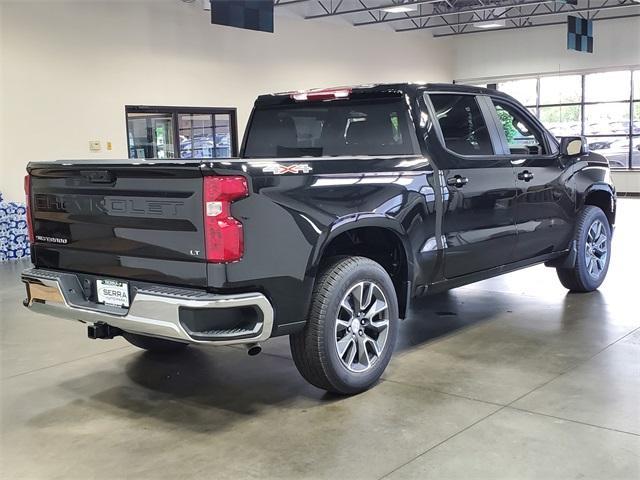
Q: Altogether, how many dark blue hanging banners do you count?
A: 2